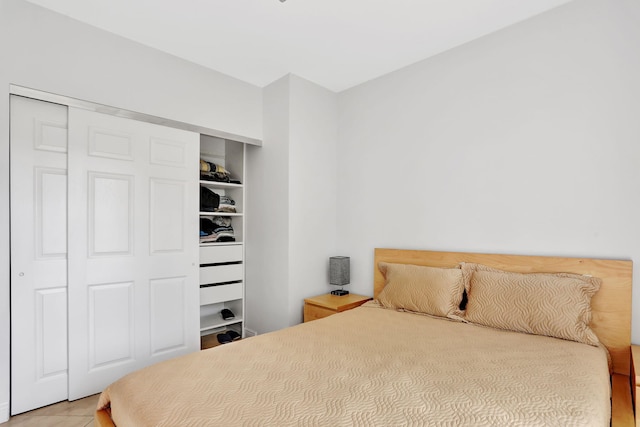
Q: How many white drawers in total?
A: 3